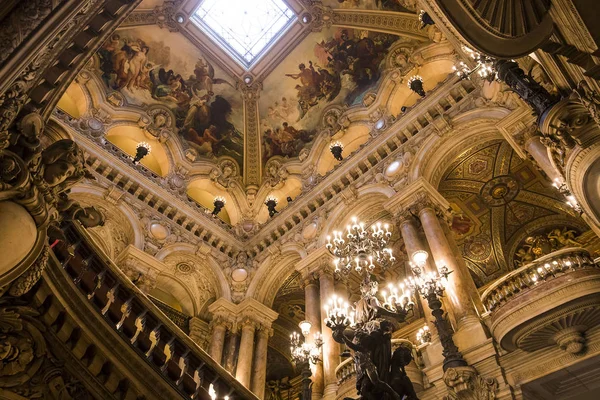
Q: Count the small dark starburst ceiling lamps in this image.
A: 6